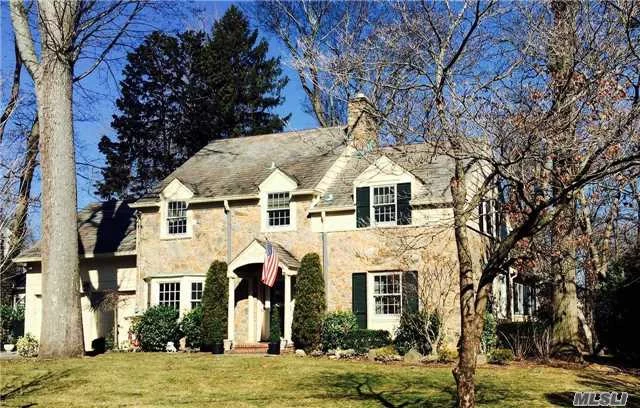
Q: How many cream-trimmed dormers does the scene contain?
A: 3